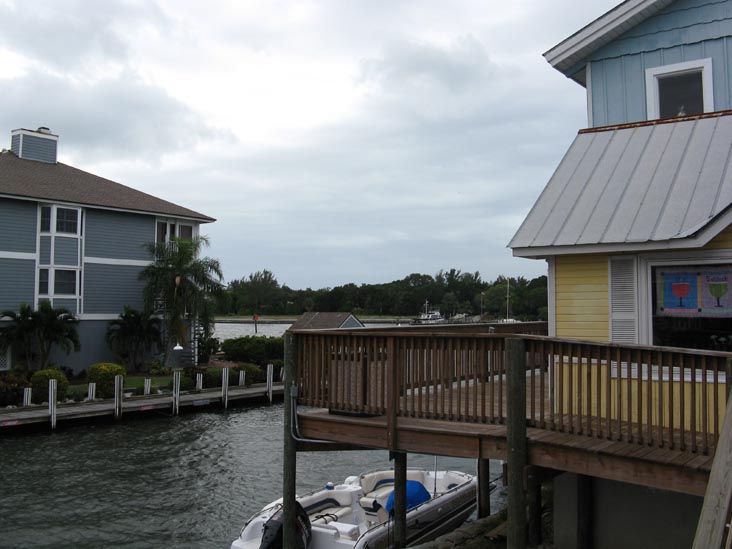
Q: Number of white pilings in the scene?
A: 11